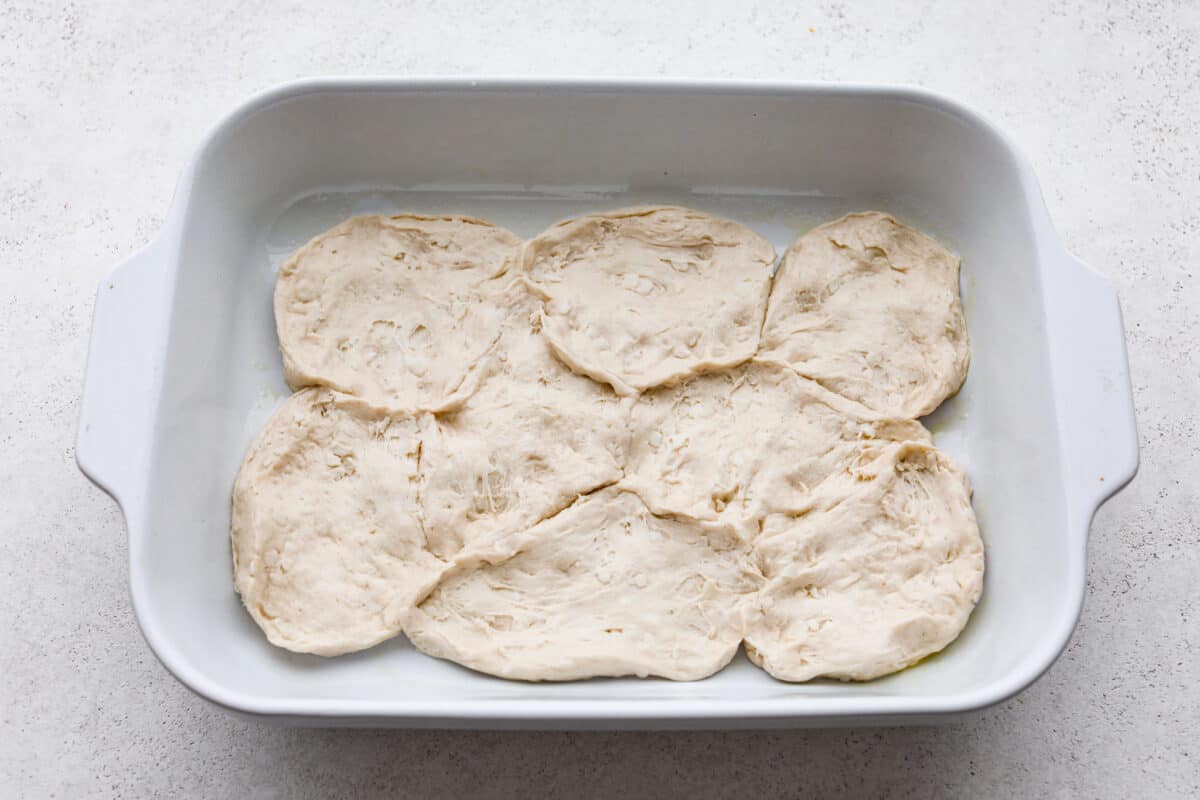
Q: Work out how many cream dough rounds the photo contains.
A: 8